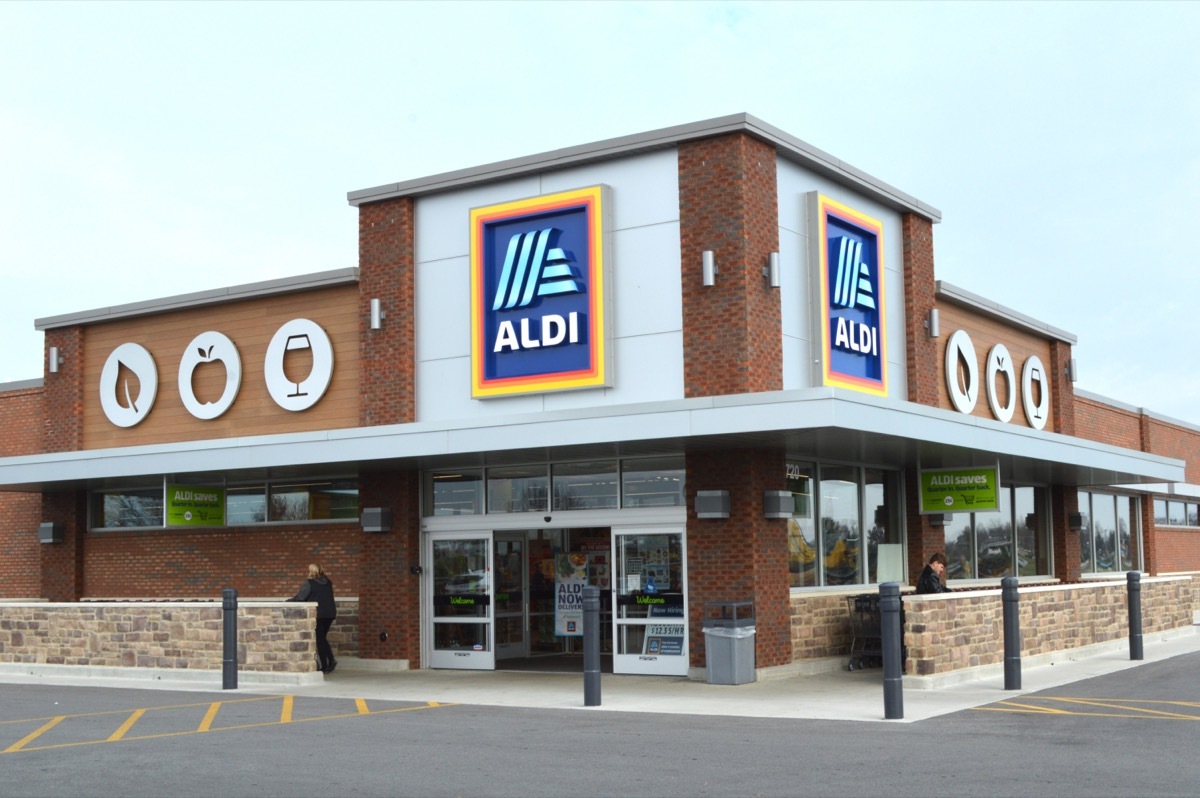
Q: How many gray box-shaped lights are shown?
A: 6